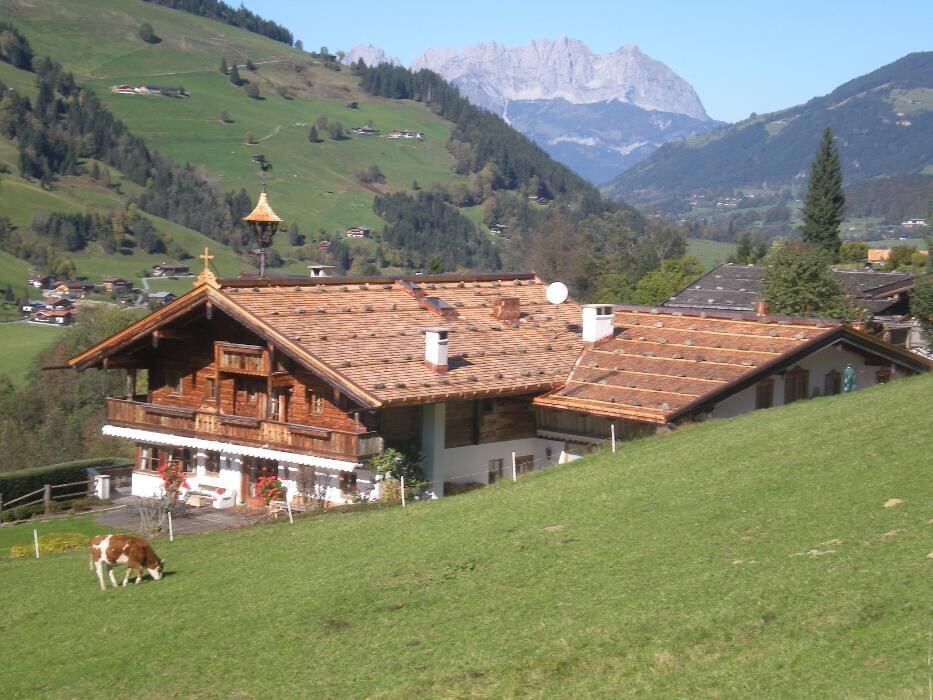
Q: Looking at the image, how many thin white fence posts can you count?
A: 6